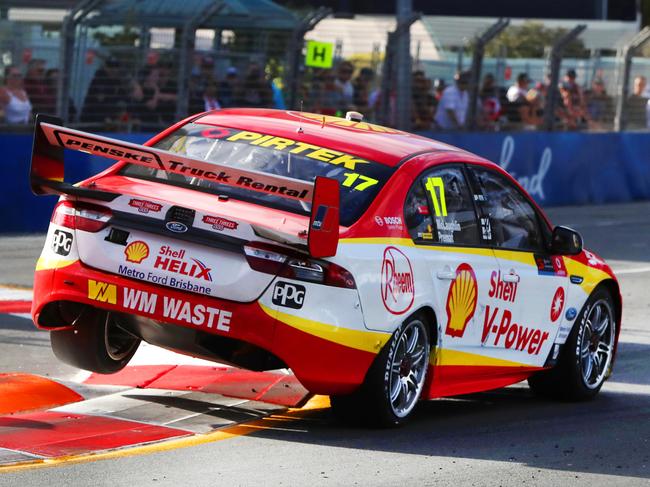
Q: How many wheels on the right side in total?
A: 2